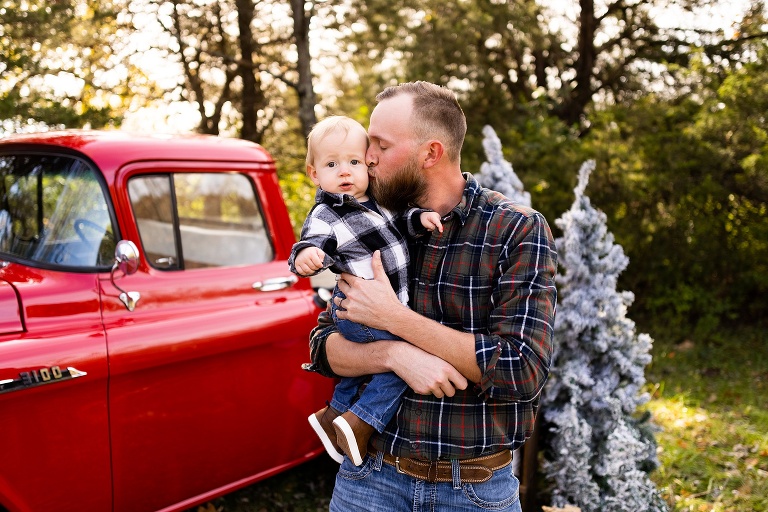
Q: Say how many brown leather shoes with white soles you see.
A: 2